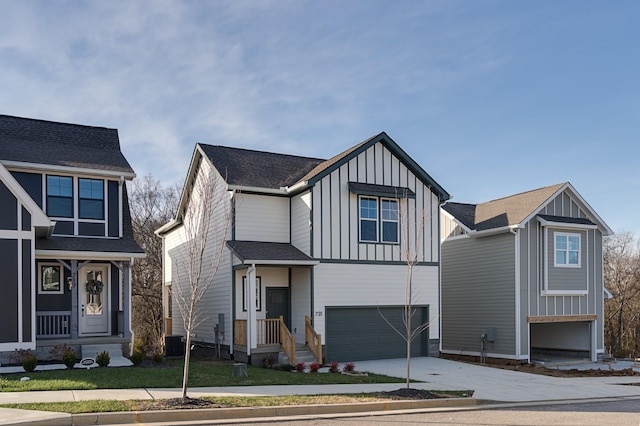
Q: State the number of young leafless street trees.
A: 2